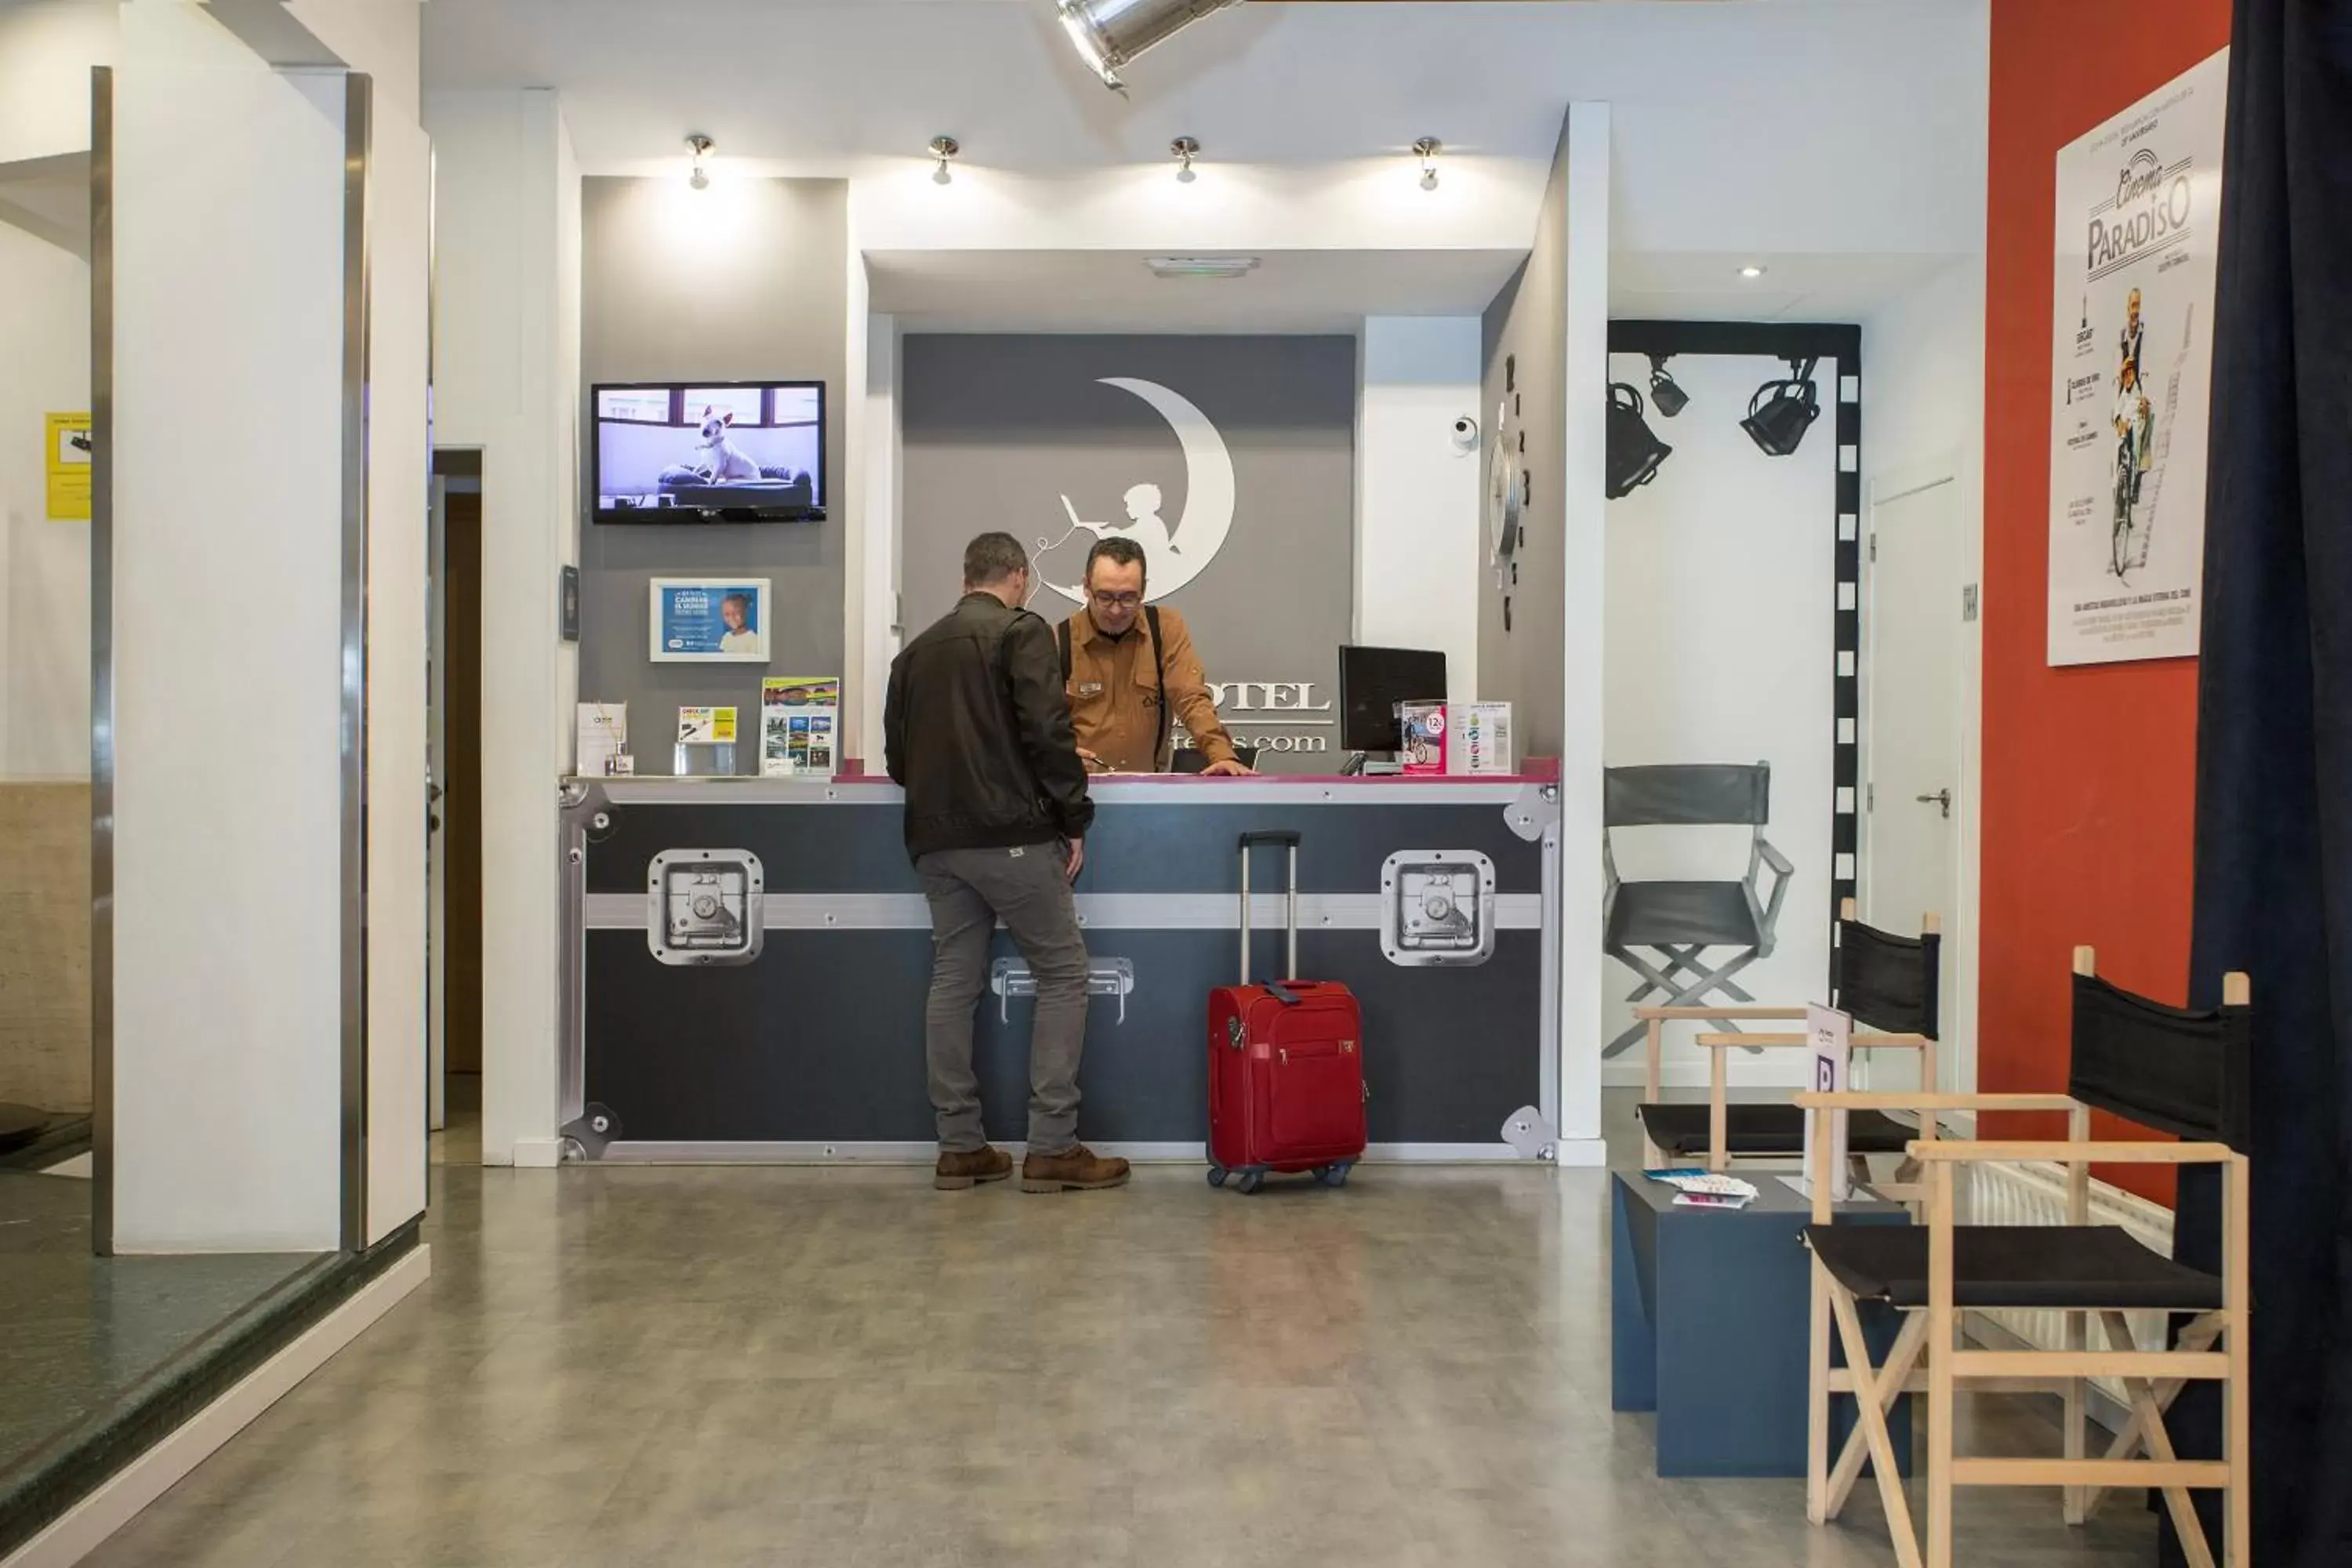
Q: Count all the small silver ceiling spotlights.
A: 4